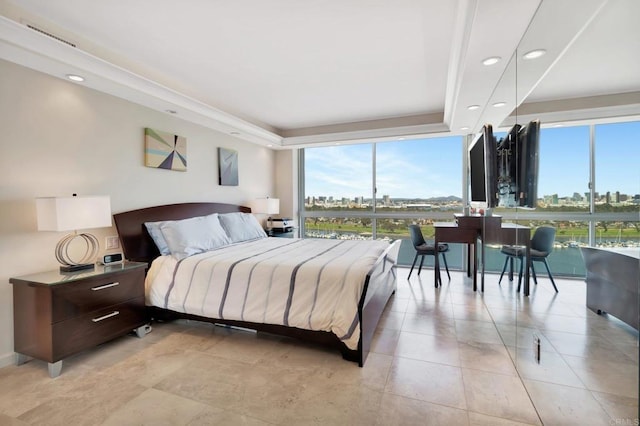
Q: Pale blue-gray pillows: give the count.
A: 3